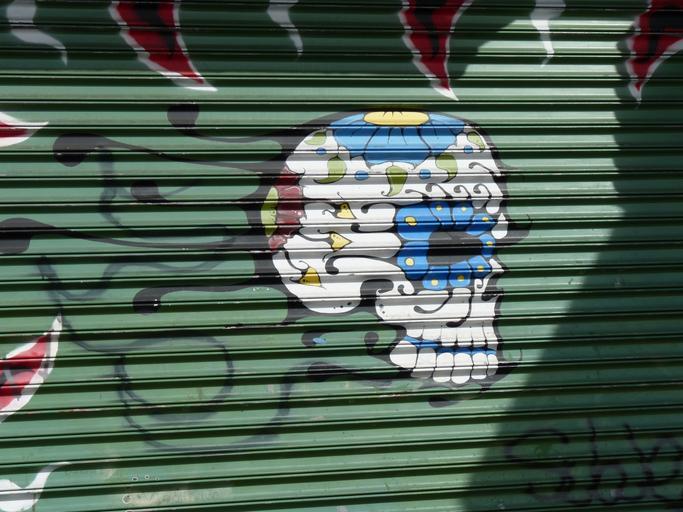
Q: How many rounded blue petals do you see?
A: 9